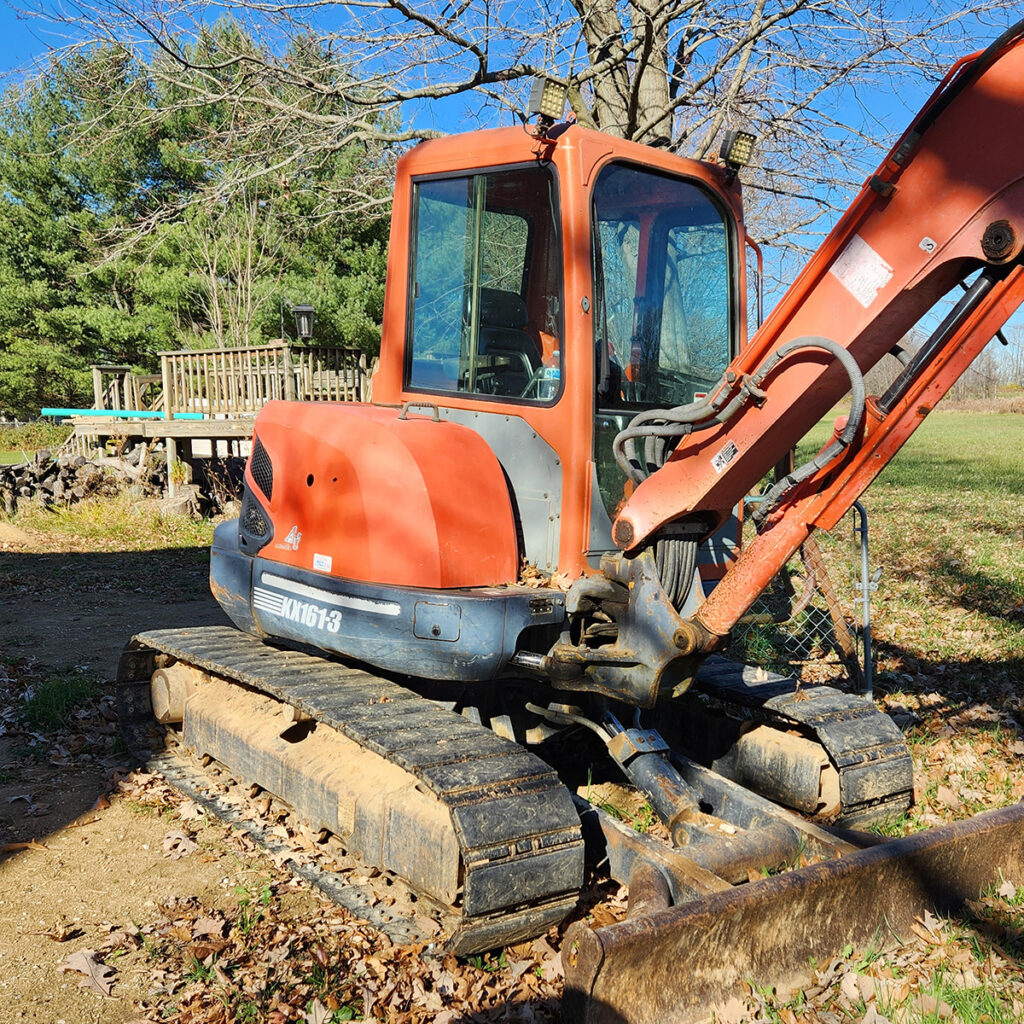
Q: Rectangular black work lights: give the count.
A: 2